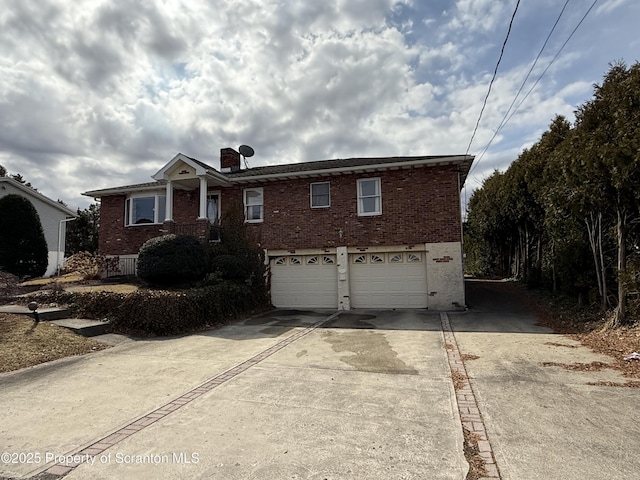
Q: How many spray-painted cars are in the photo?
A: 0